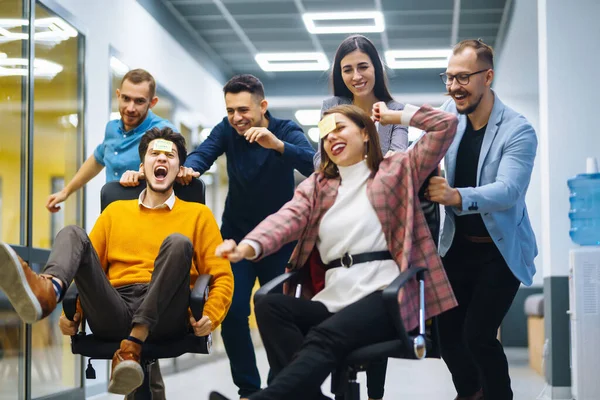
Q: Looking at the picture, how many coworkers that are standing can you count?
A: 4